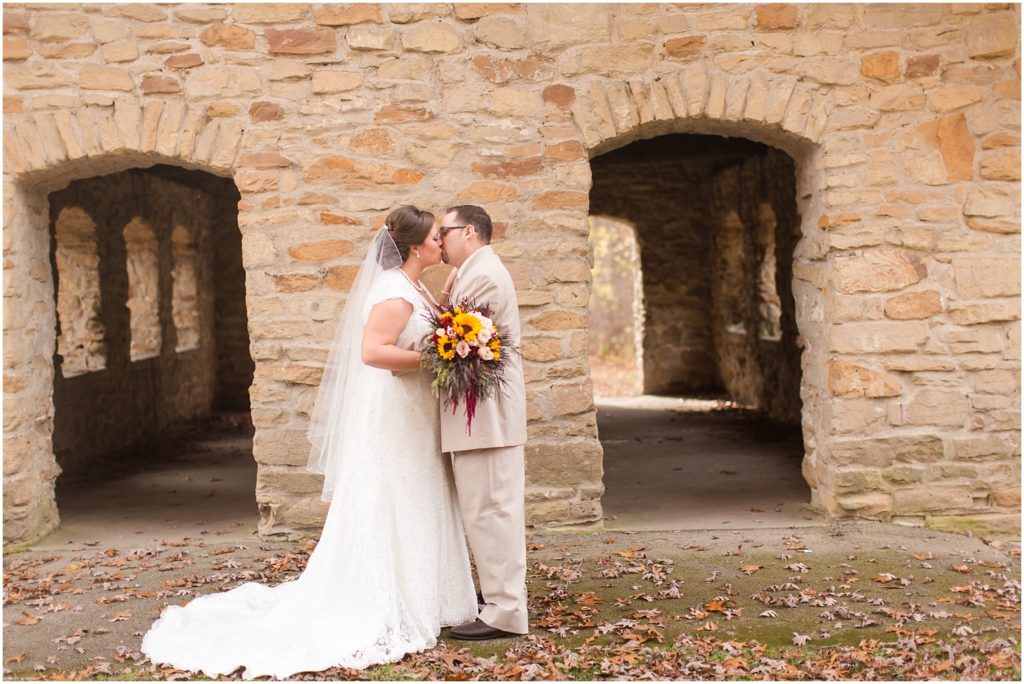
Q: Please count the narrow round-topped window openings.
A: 5